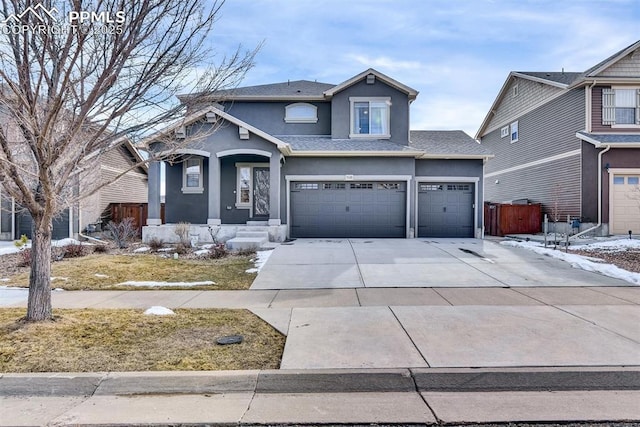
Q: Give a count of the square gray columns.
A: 3